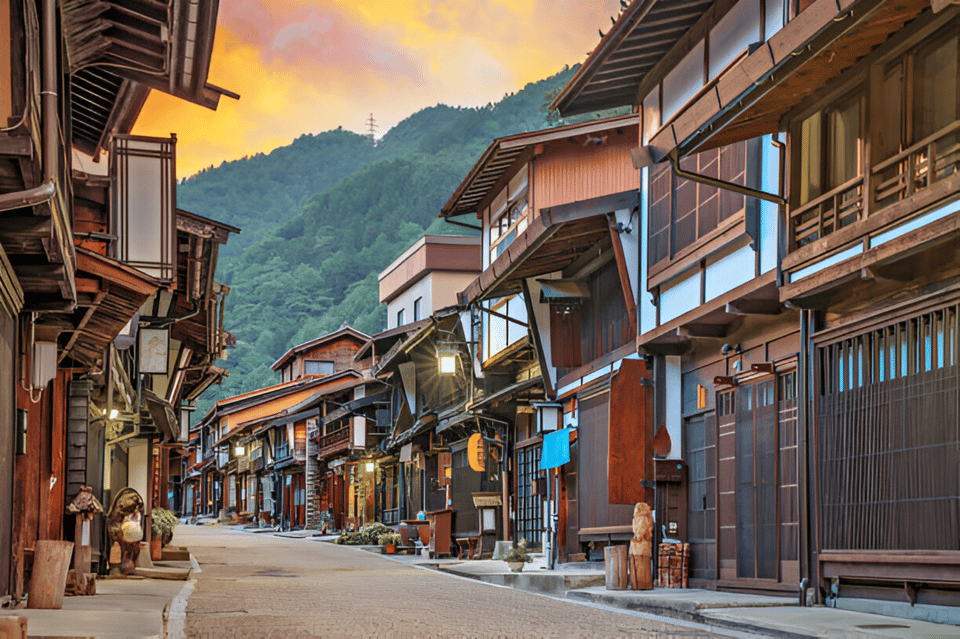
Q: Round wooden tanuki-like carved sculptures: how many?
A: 1